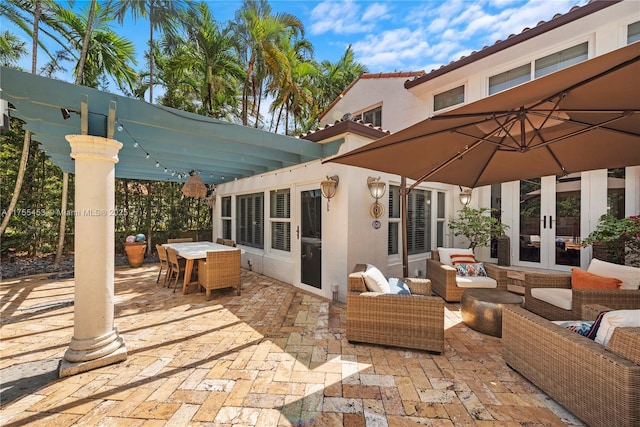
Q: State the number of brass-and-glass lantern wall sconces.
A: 3